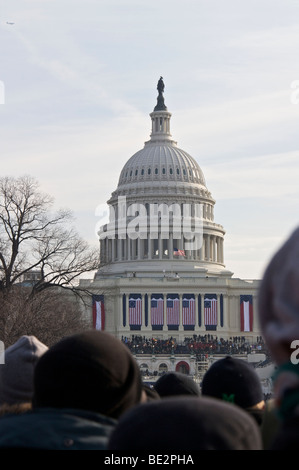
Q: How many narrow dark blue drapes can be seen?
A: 4